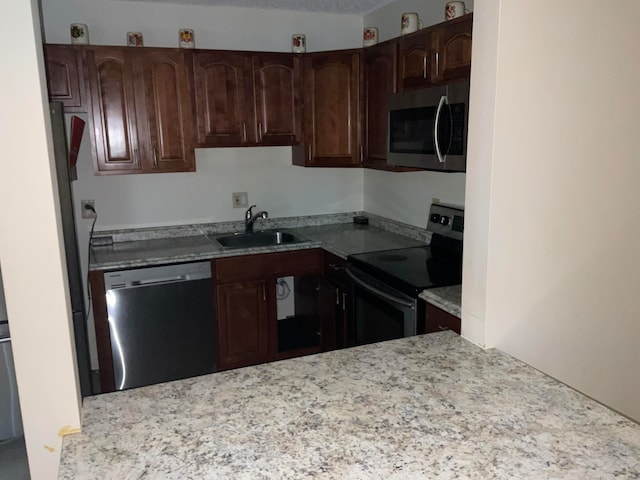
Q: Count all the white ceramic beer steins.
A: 7